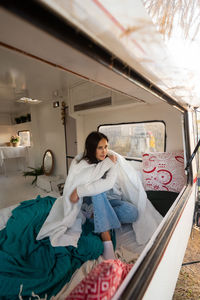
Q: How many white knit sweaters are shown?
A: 1